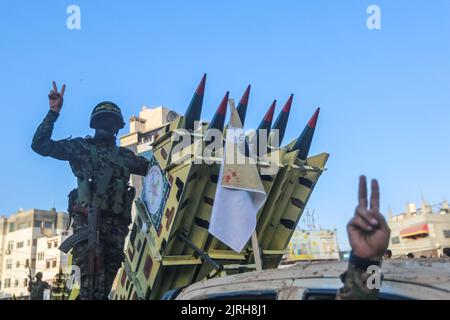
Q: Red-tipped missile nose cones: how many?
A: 6